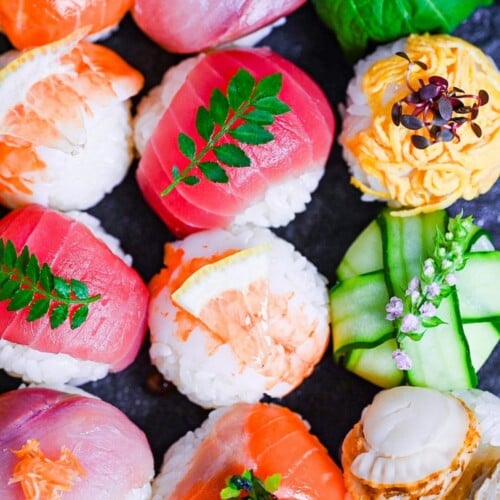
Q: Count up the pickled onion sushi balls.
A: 0